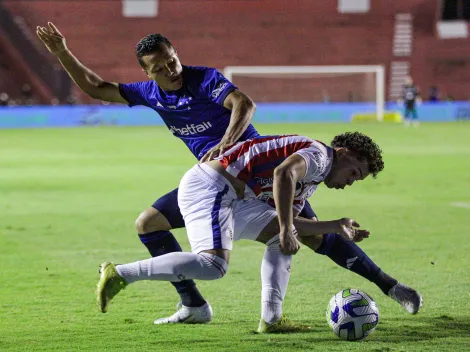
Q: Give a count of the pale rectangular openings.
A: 3